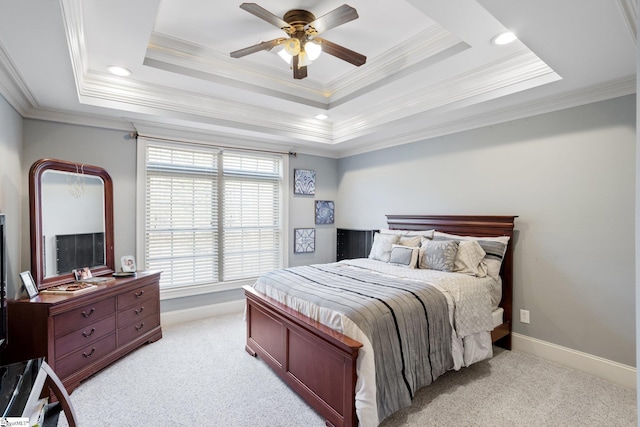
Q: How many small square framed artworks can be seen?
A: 3